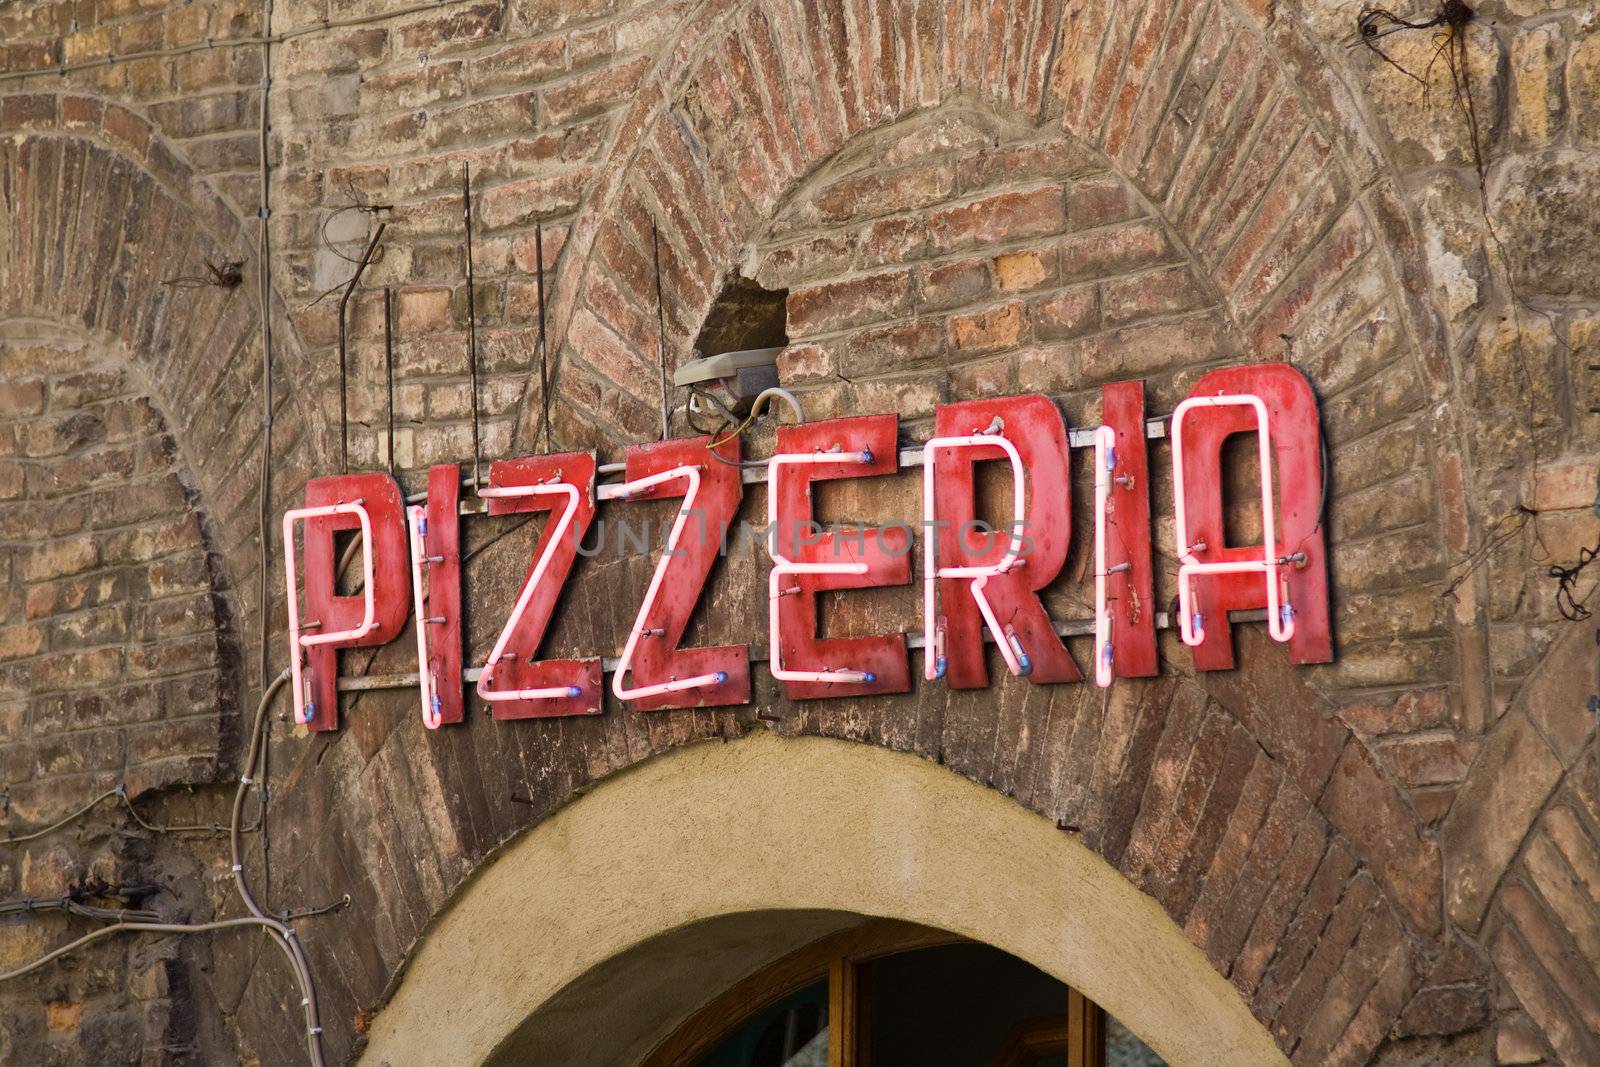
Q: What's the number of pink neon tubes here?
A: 8